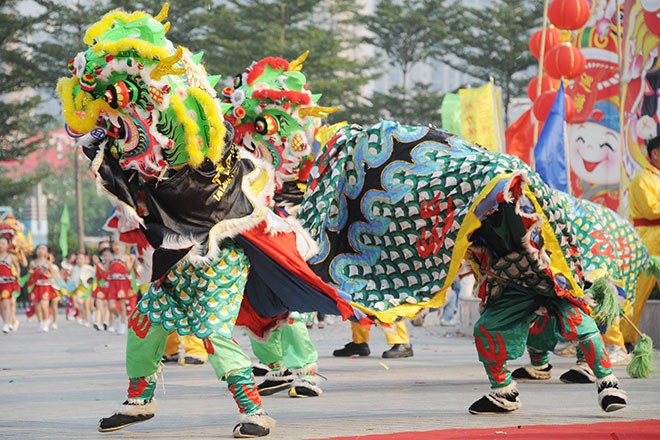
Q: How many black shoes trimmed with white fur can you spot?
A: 9